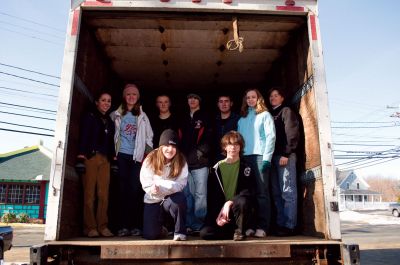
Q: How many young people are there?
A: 9